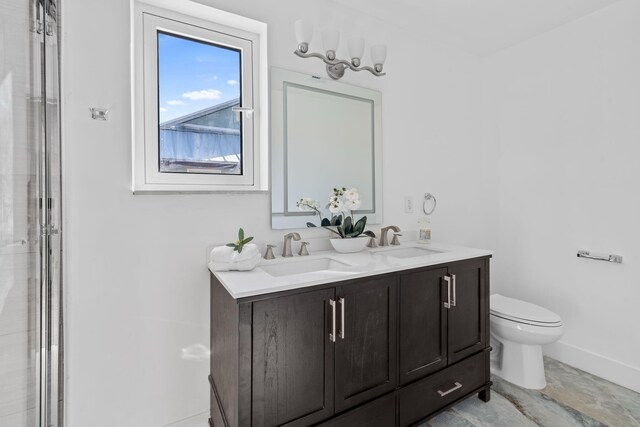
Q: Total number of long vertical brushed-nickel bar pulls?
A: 4